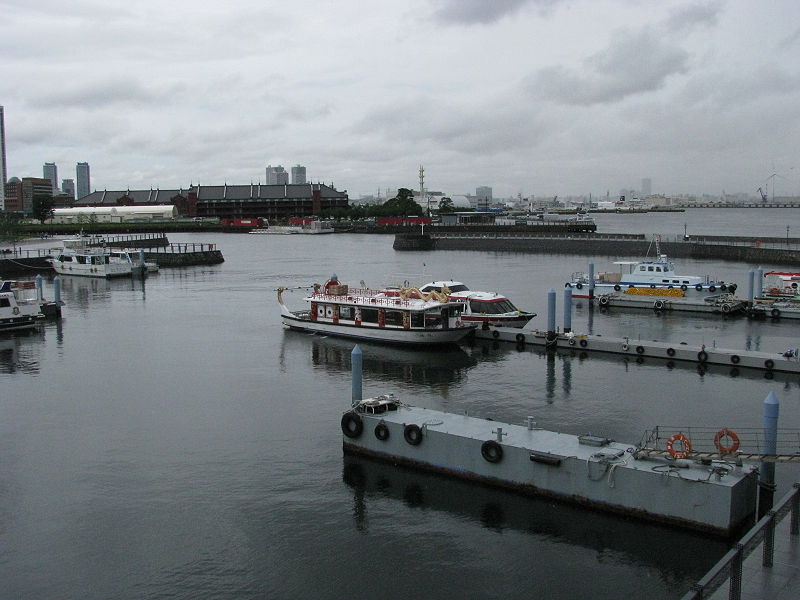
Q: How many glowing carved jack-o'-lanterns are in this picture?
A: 0